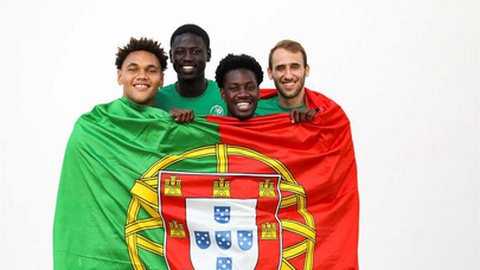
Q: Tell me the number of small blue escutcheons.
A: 5